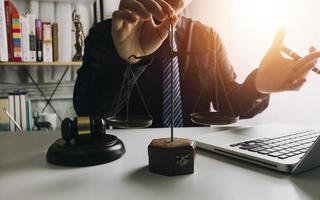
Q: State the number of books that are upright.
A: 13